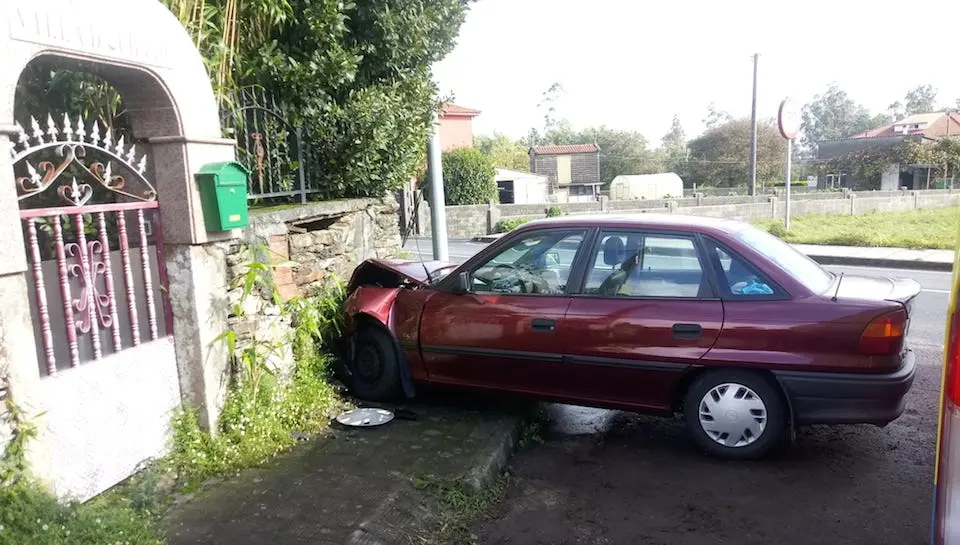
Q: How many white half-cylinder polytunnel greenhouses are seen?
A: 1